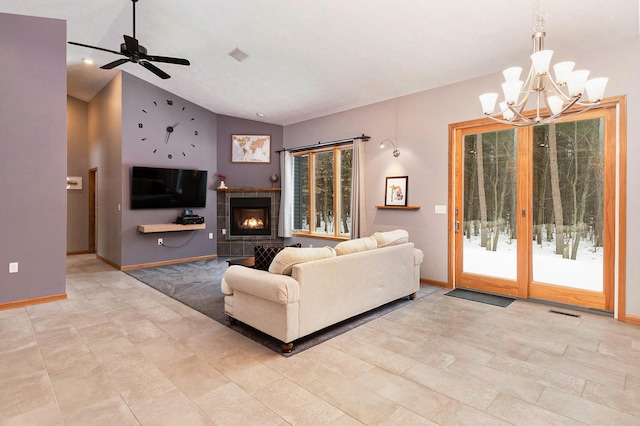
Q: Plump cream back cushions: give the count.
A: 3